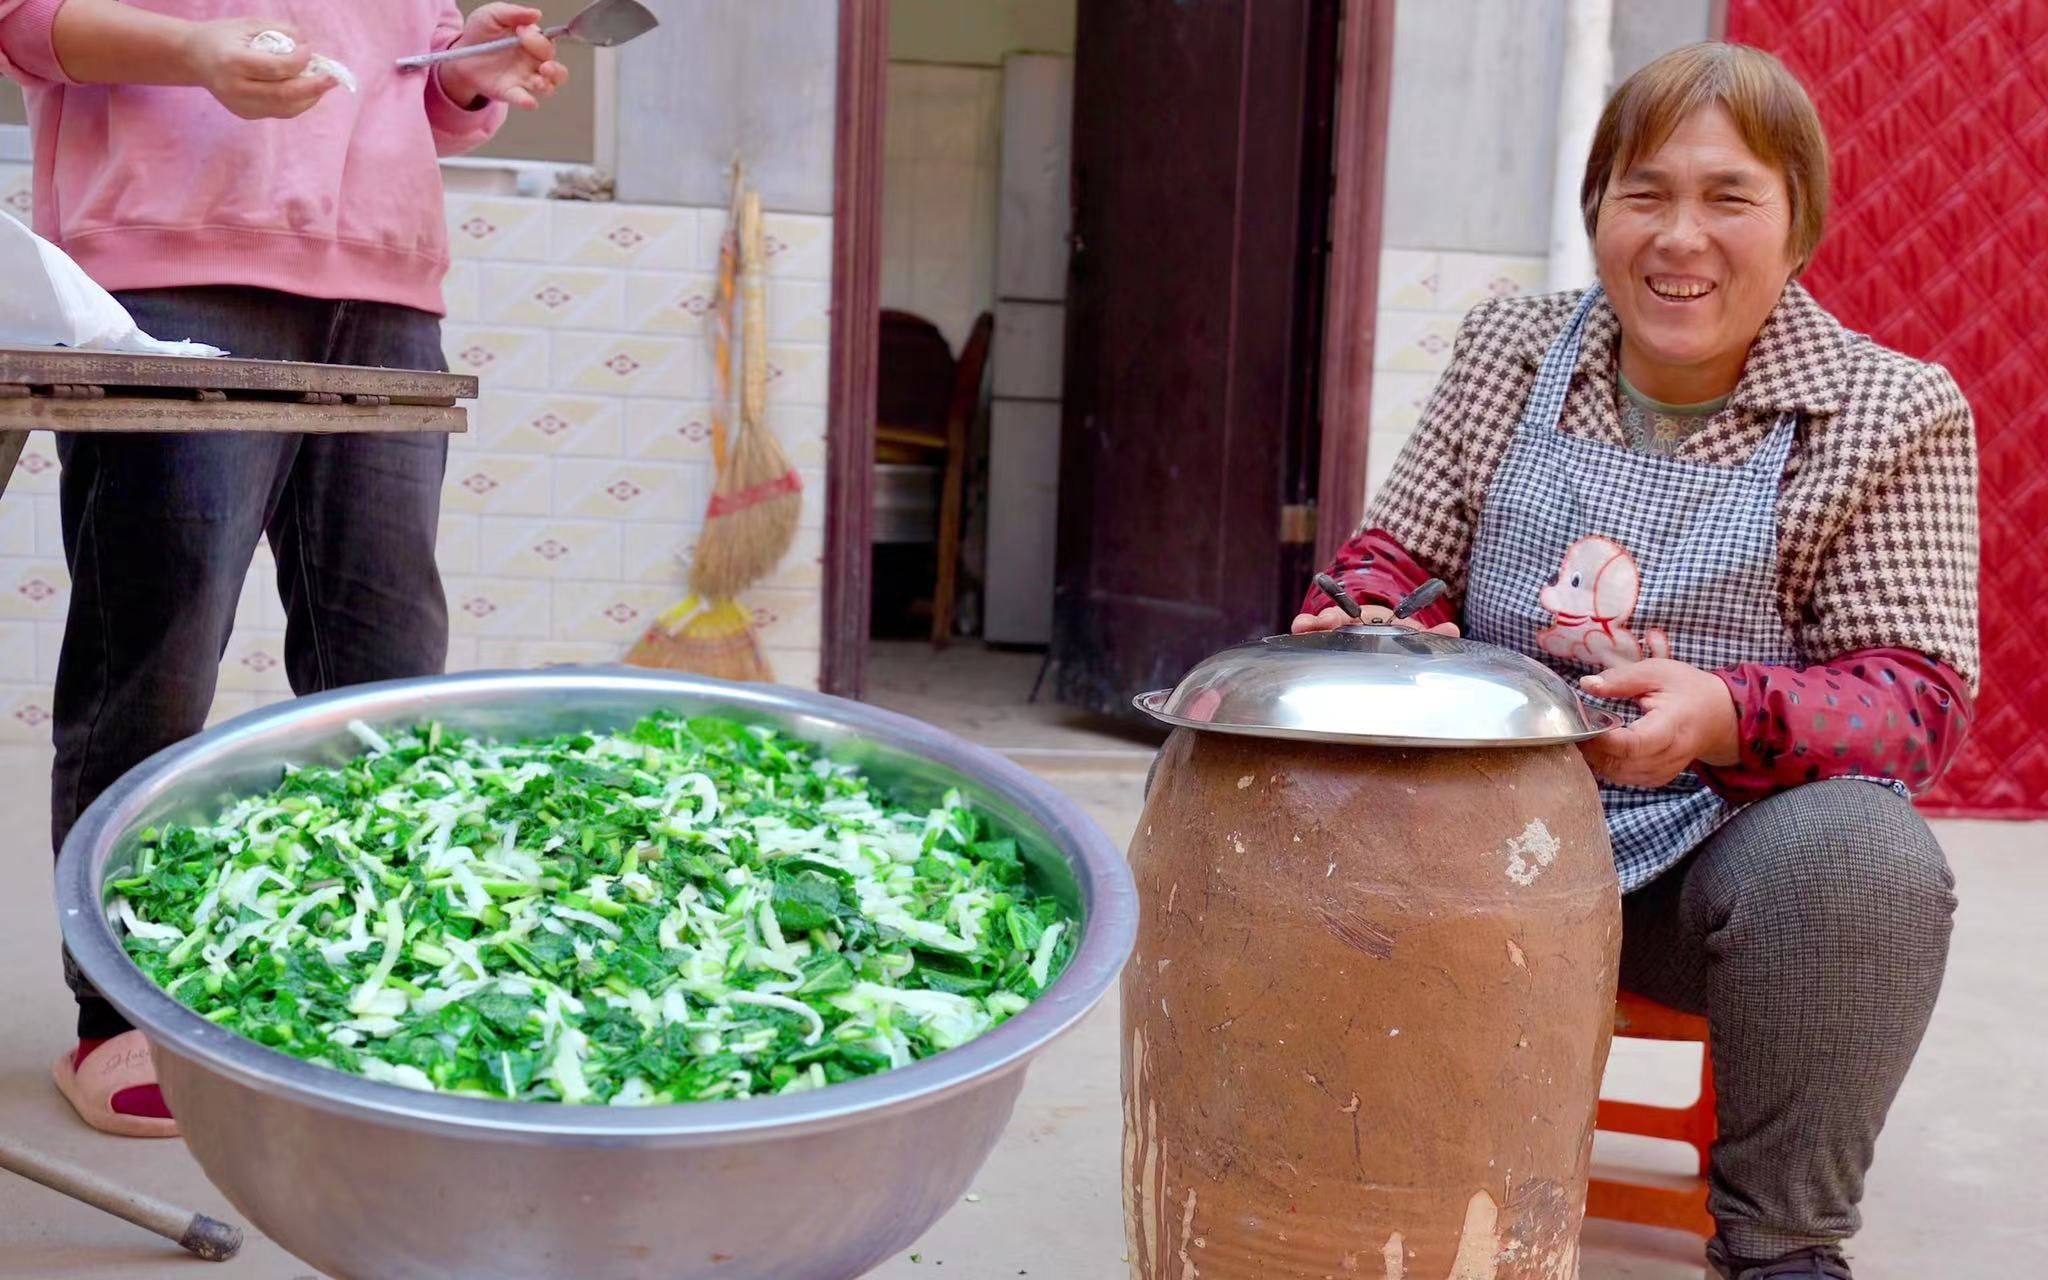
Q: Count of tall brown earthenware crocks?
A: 1